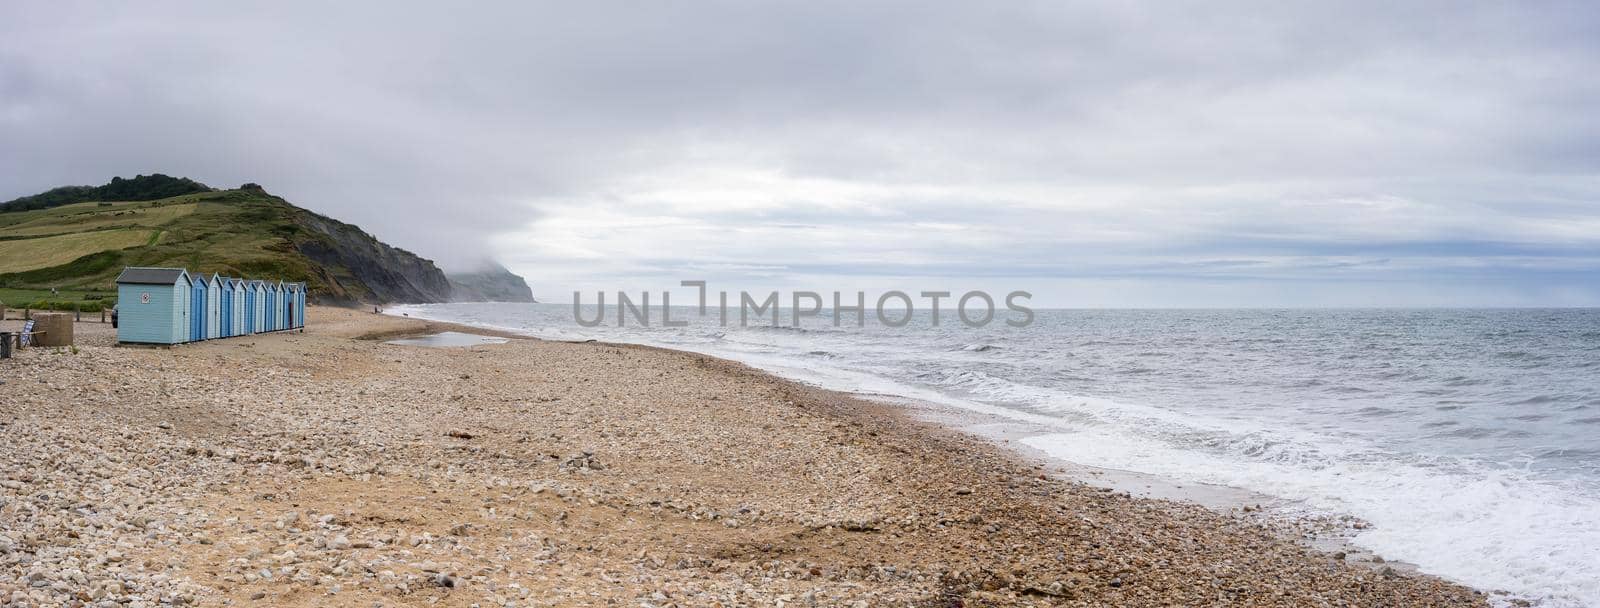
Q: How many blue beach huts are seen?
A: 12